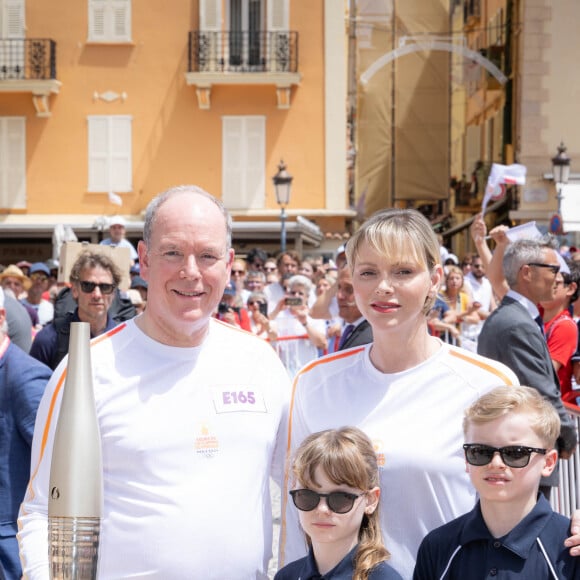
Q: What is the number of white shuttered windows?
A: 6